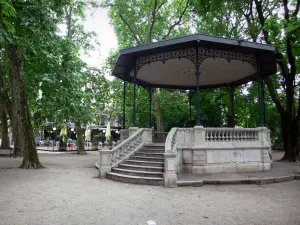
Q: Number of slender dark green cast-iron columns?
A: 8